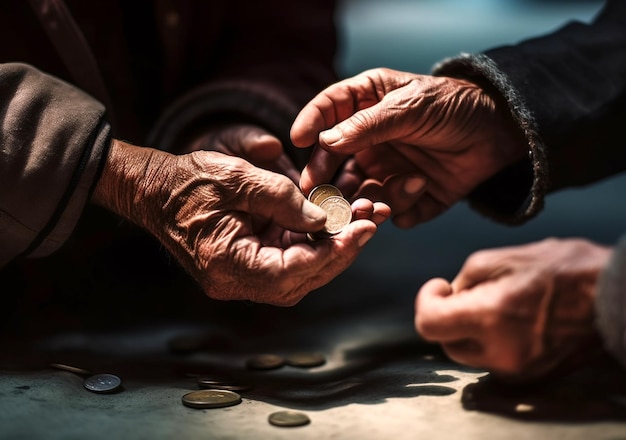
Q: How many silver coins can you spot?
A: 1